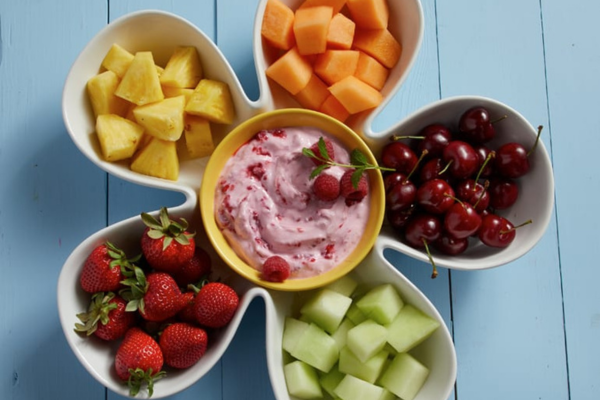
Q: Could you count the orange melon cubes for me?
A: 12